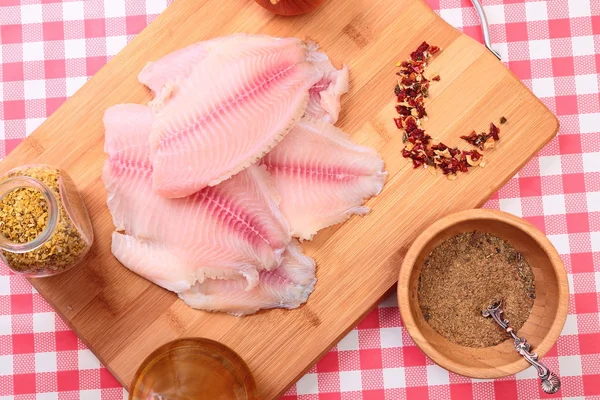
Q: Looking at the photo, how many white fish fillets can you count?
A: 5